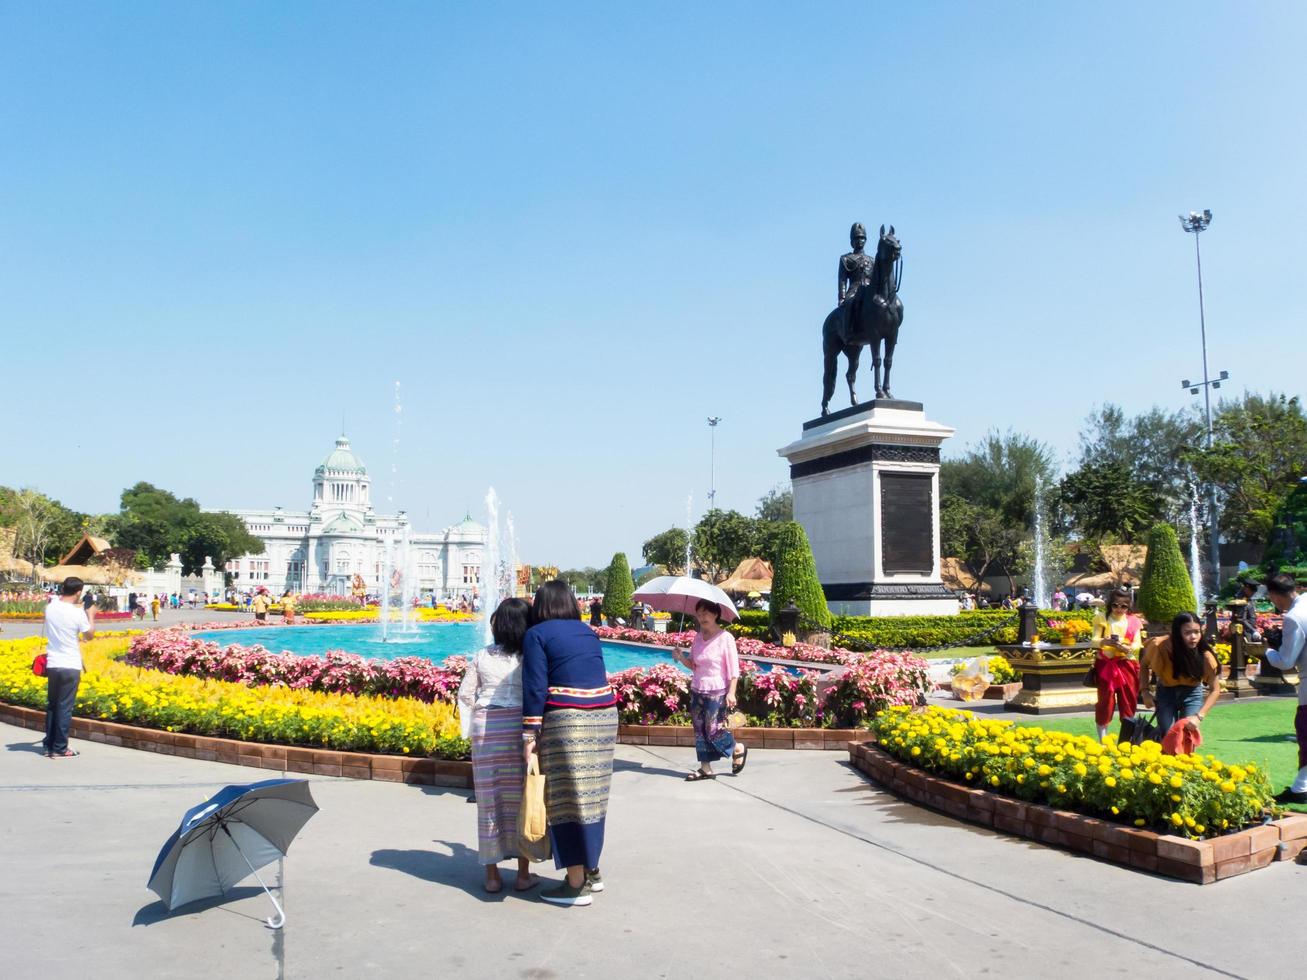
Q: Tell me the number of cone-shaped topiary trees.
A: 3